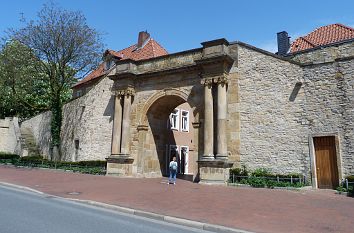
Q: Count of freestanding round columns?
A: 4